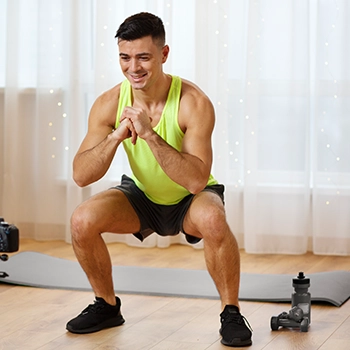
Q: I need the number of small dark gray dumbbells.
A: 2